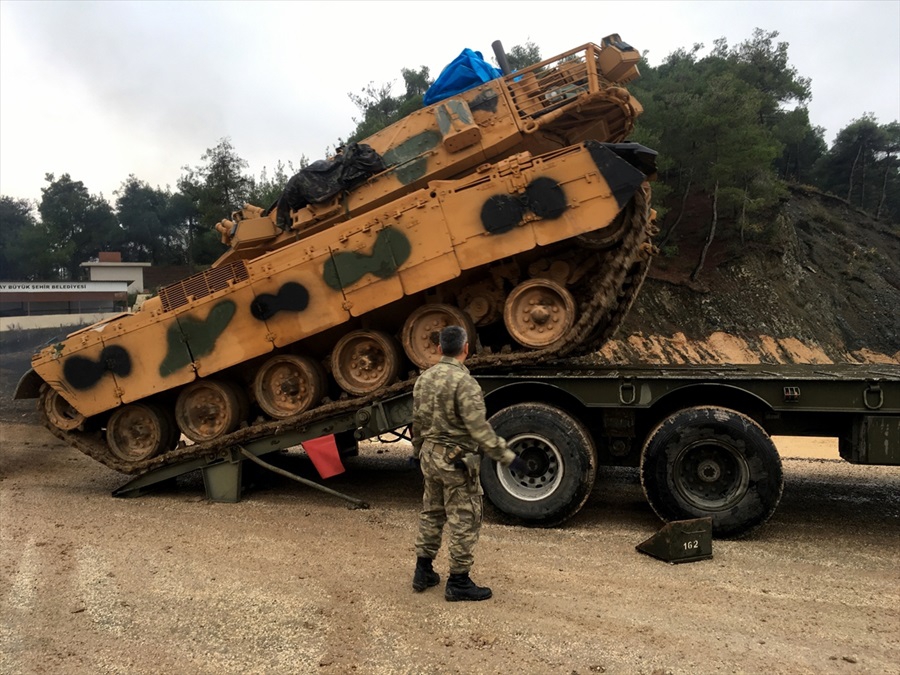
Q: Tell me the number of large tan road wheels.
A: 6